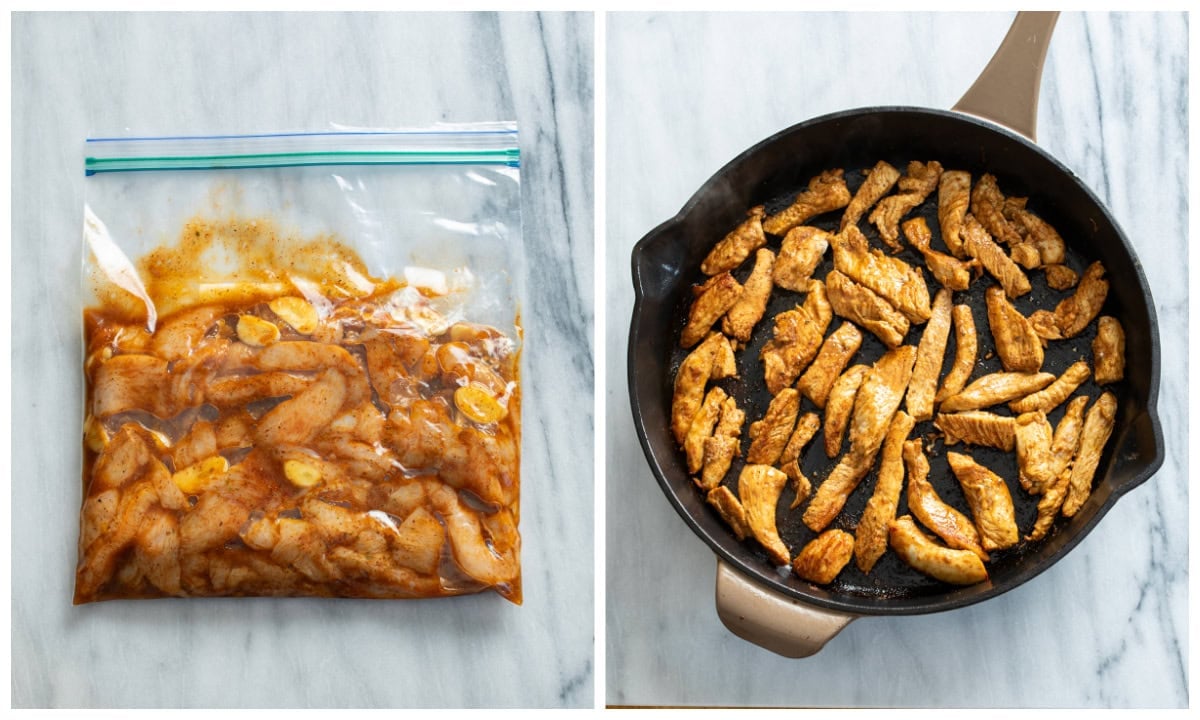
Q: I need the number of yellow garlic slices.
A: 5